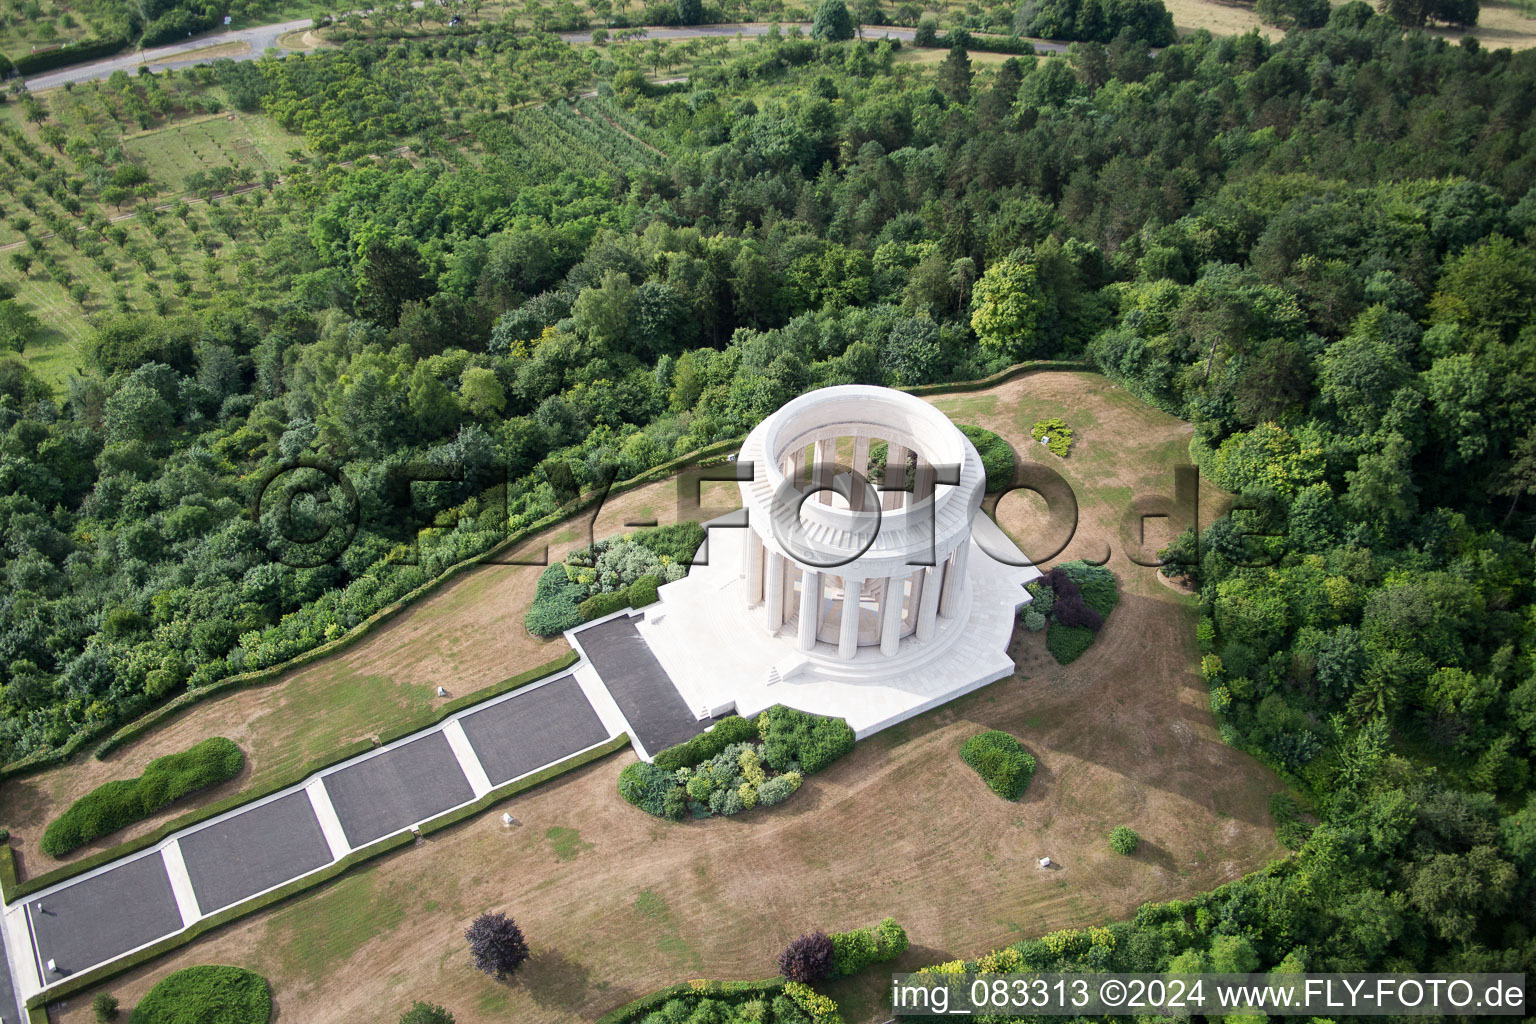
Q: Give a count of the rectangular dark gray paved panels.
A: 5